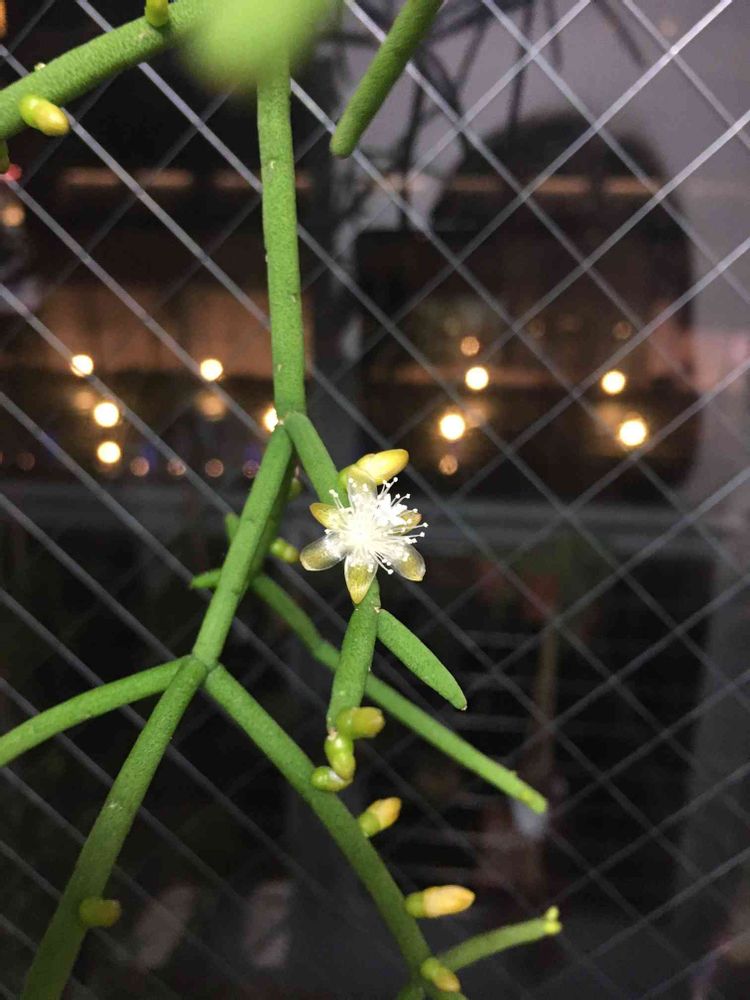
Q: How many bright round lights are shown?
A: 9